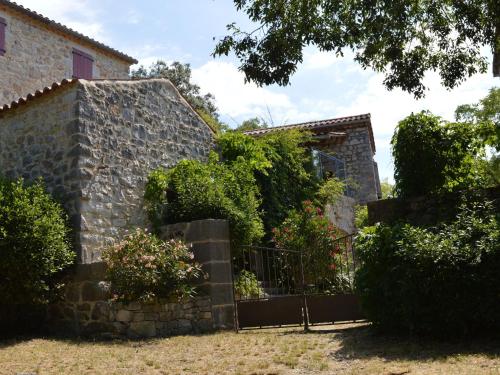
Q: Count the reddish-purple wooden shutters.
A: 2